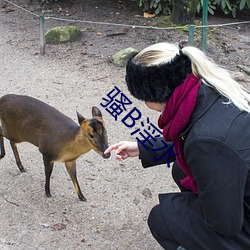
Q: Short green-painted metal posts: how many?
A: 2